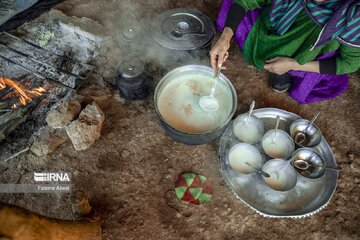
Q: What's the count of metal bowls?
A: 6